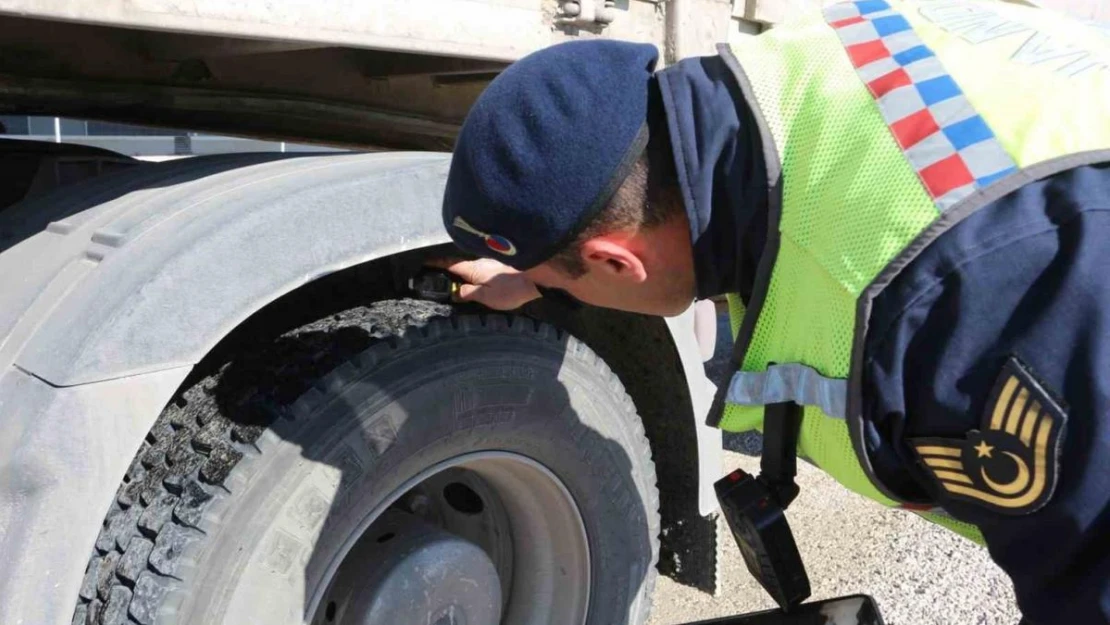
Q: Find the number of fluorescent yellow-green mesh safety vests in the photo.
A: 1